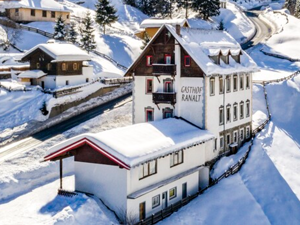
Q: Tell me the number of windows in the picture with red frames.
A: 7